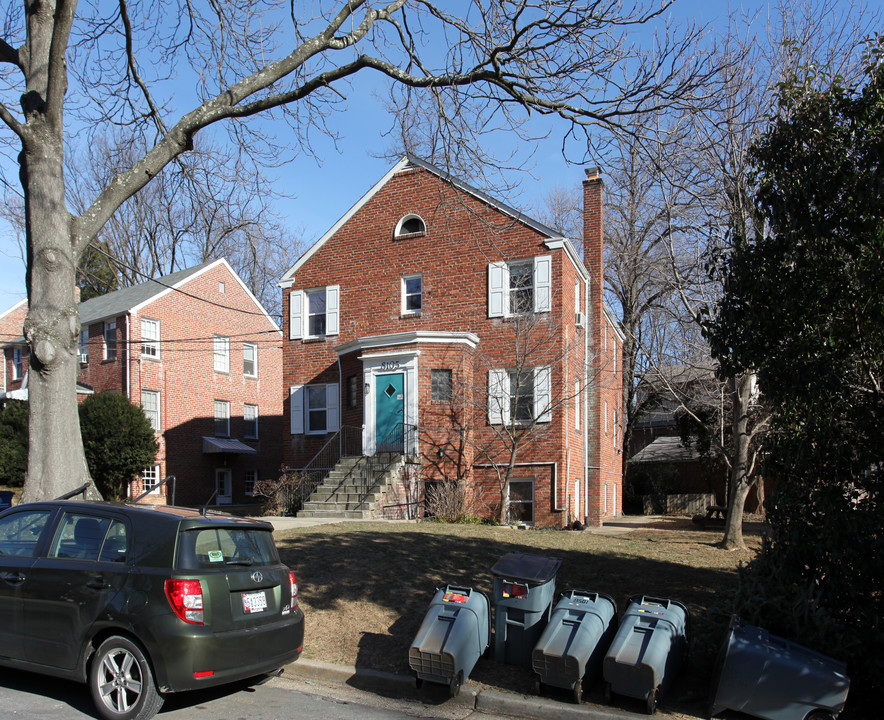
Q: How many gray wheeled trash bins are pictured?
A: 5